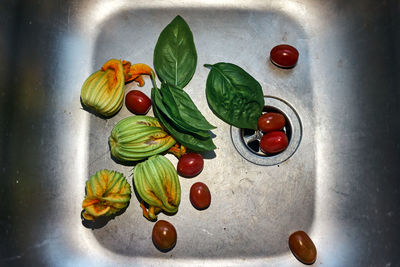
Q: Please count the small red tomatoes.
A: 8